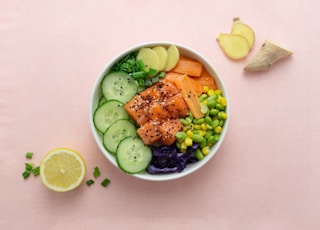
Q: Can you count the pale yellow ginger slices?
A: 5